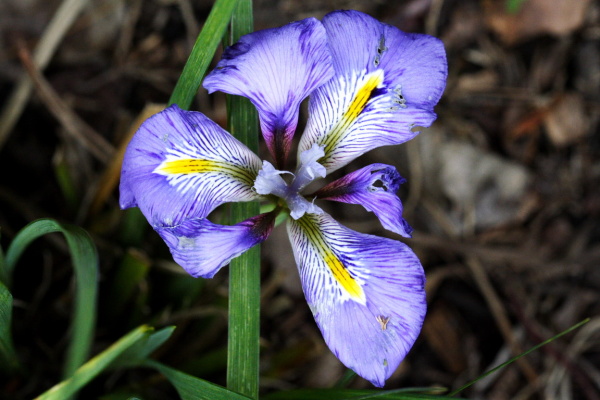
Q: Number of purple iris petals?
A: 6